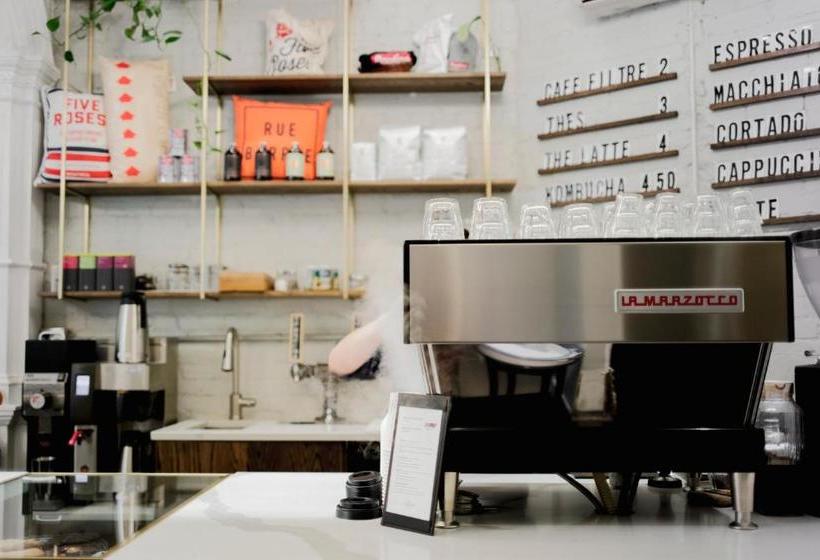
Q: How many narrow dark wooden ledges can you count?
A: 9